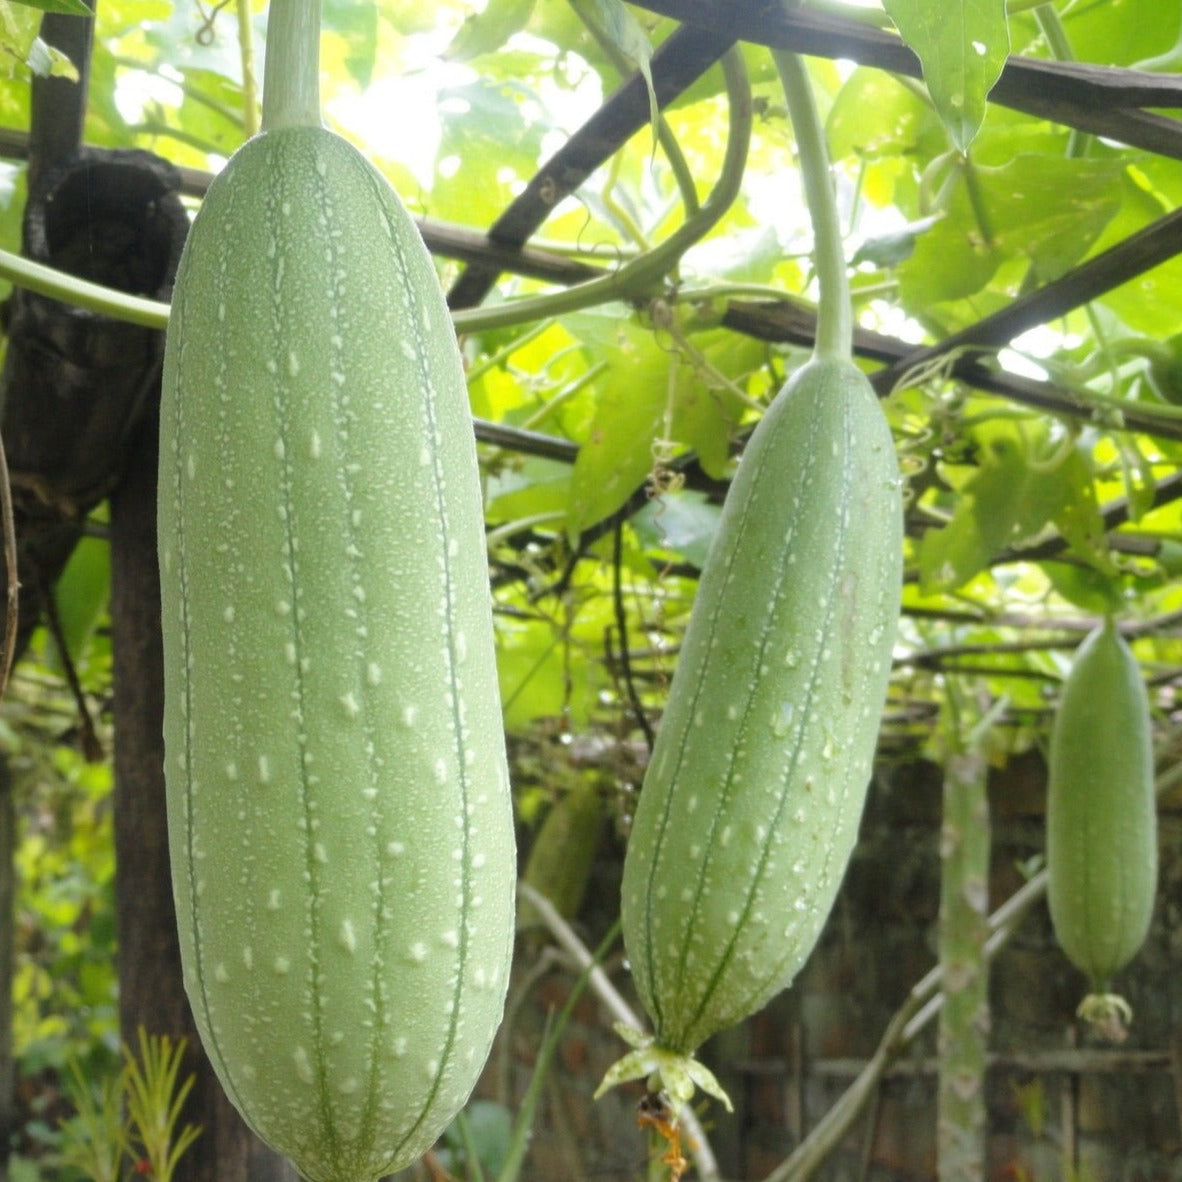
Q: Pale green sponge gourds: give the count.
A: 3